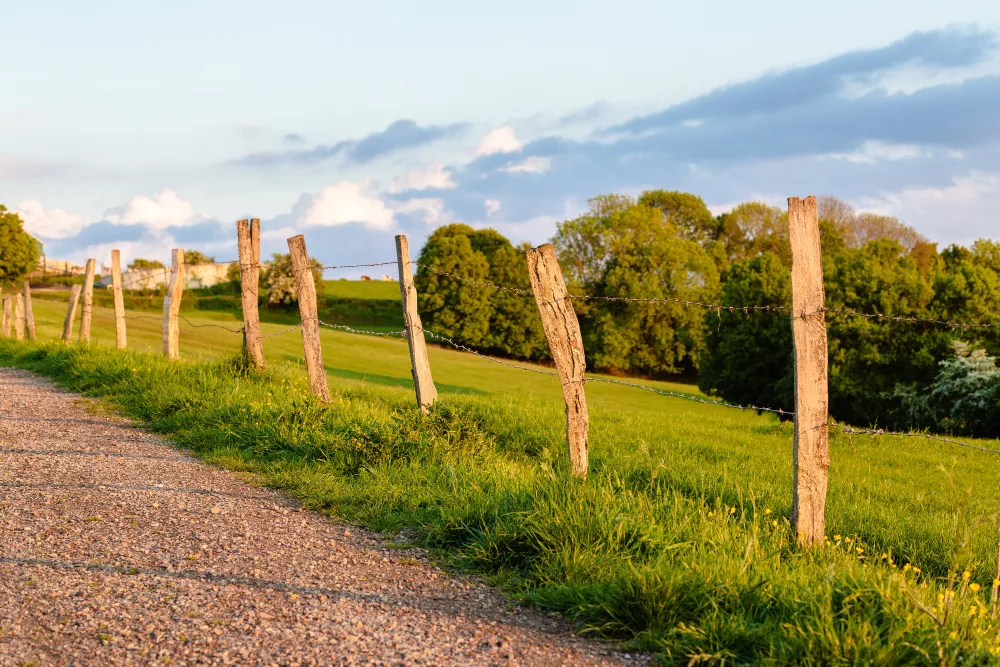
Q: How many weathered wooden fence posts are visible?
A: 12